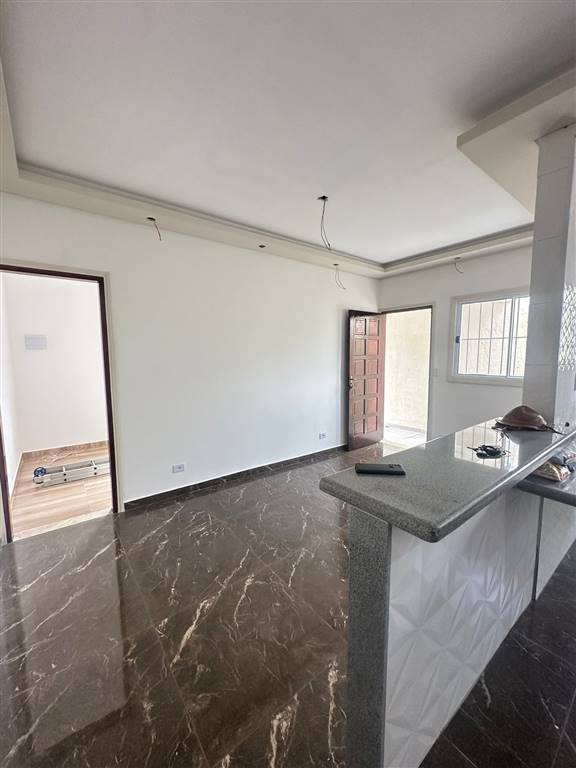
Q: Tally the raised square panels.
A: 12